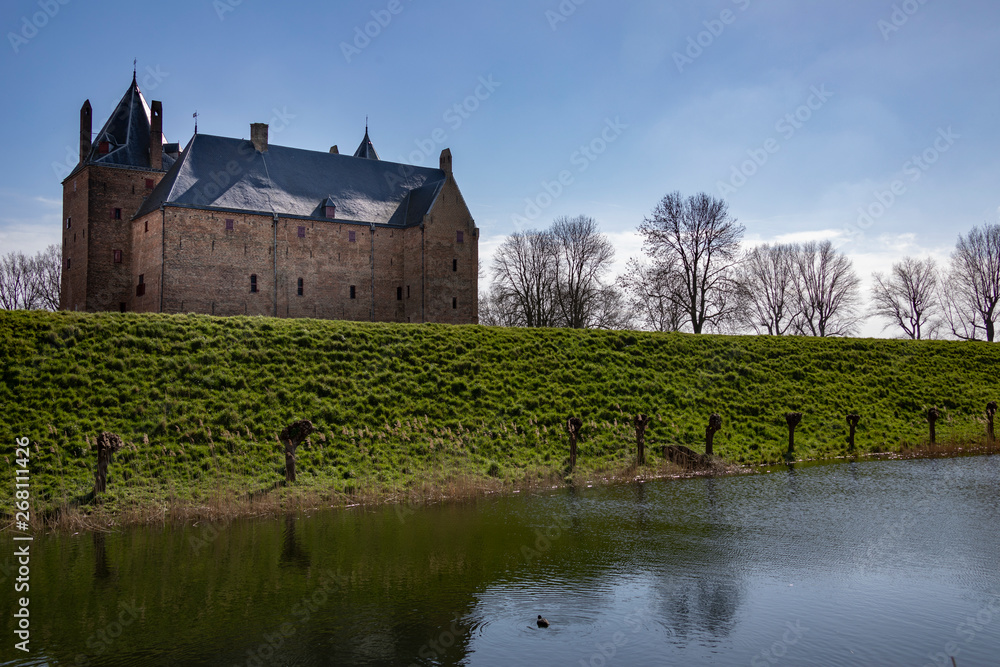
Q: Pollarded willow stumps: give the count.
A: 9